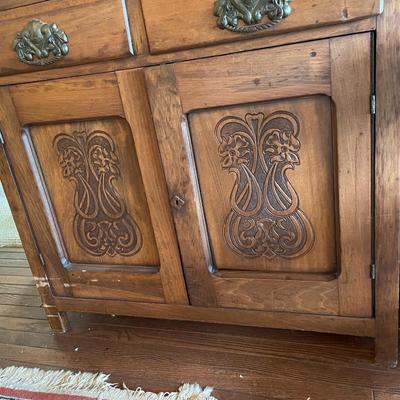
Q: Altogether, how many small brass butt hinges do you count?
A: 4